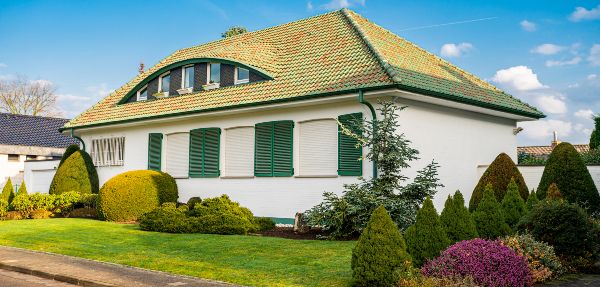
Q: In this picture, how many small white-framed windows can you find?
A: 5